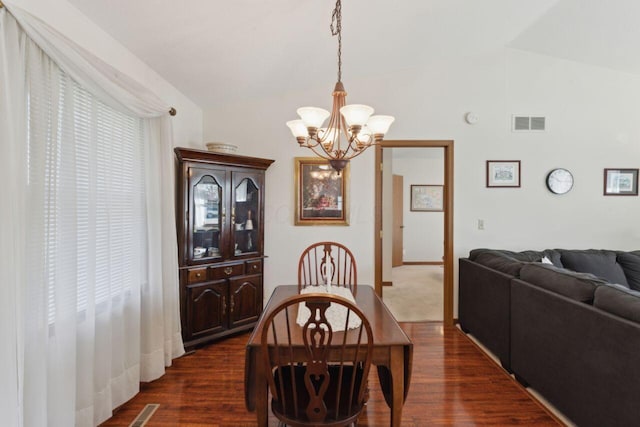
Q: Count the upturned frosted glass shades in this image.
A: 6